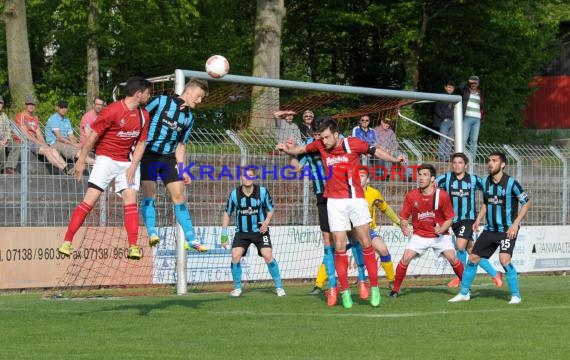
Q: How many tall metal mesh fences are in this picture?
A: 1